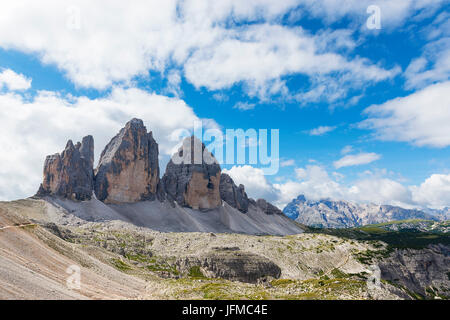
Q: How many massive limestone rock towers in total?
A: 3